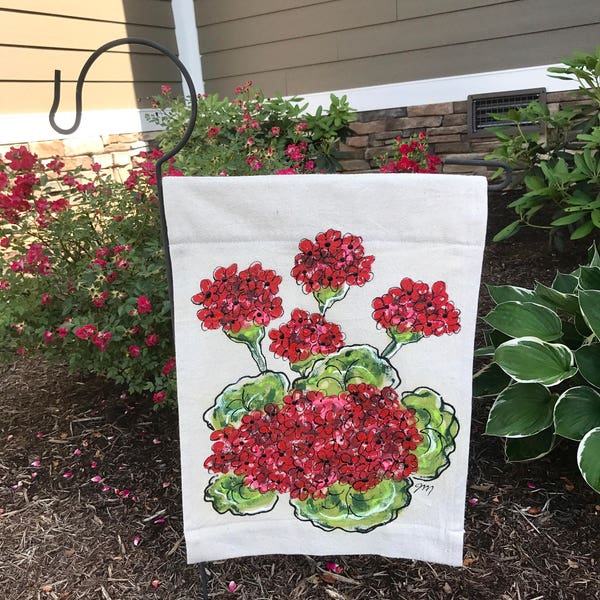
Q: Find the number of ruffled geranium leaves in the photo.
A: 5